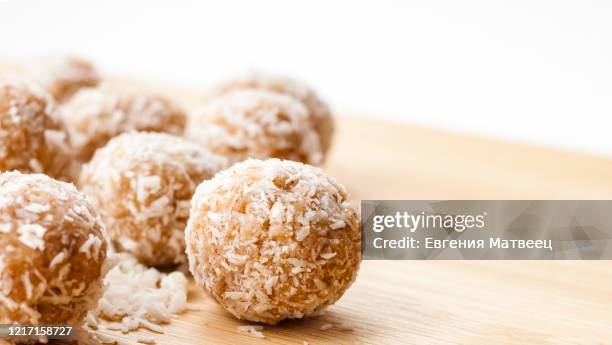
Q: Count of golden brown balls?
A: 8